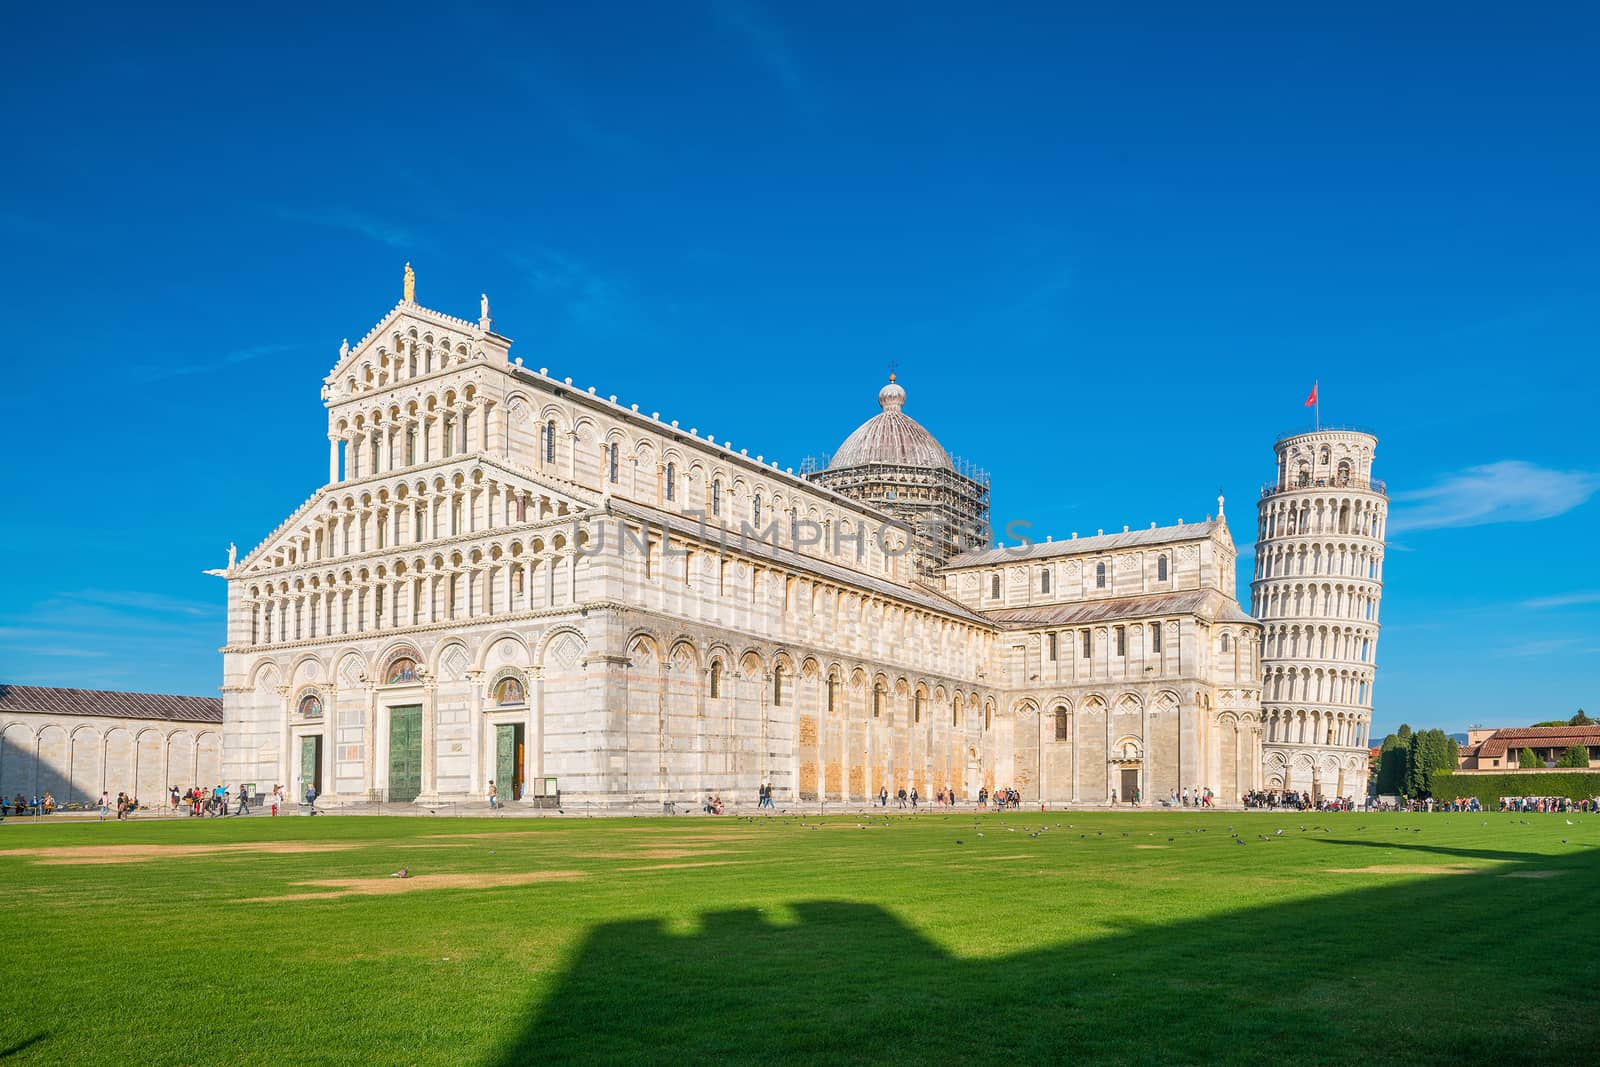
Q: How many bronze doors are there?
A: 3